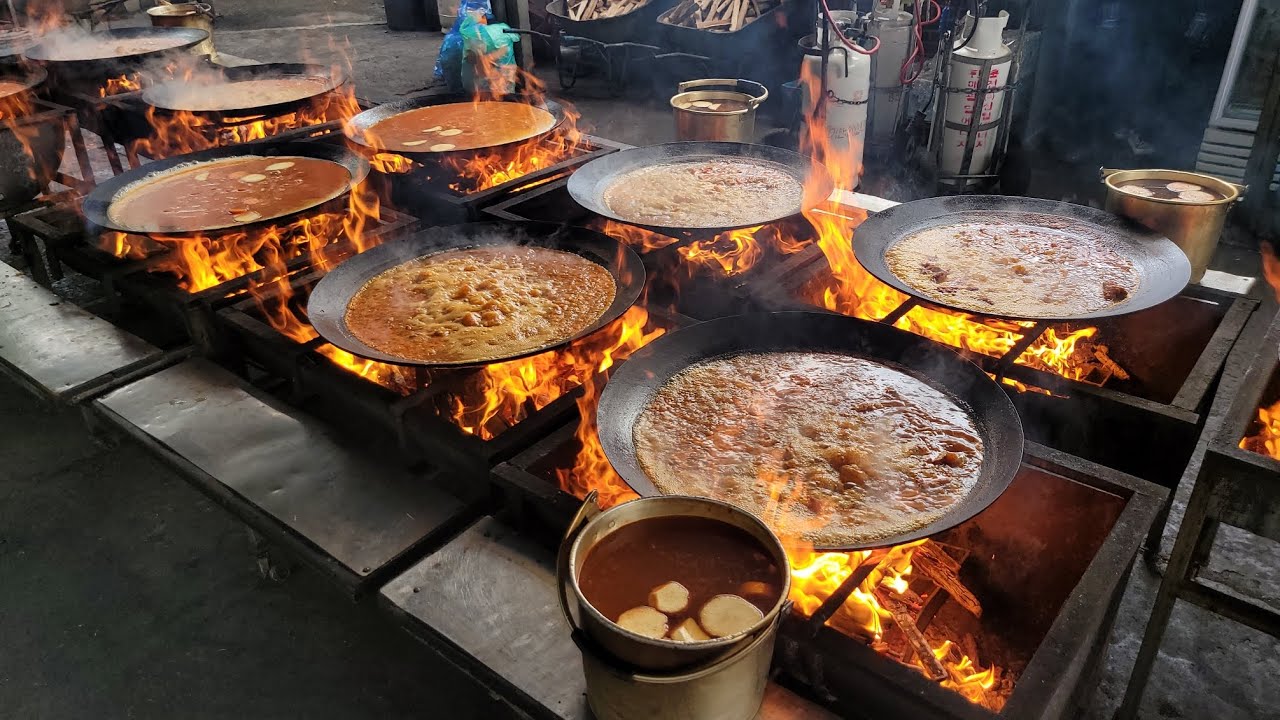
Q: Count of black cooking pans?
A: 9